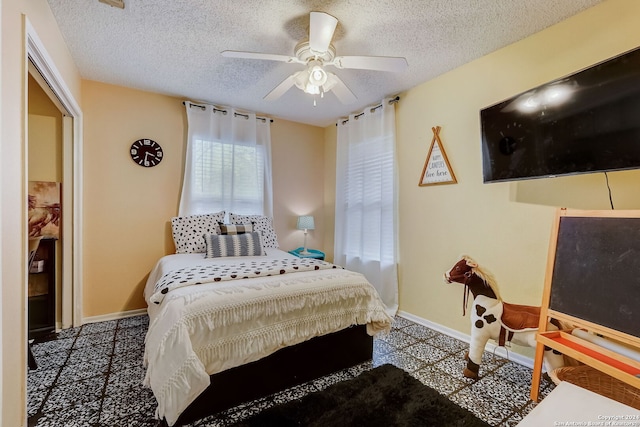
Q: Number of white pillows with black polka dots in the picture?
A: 2